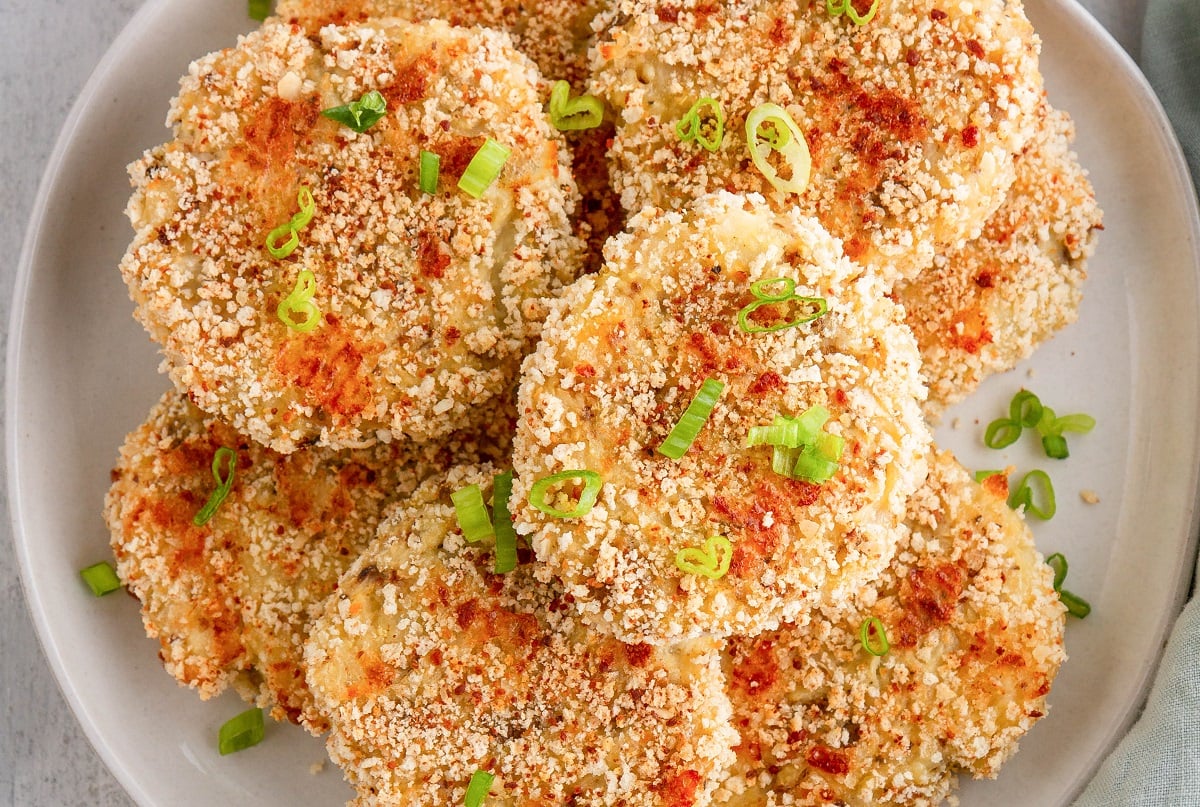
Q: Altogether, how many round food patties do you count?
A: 8